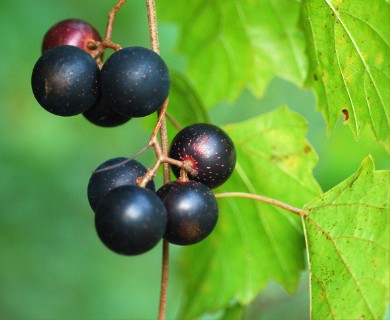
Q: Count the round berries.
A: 8